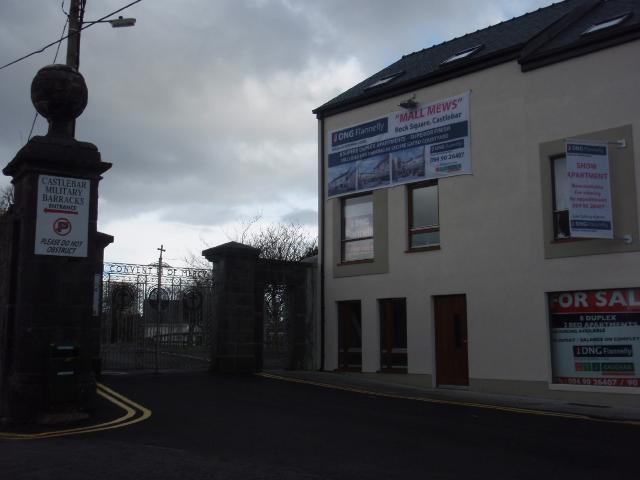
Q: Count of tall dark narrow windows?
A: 2